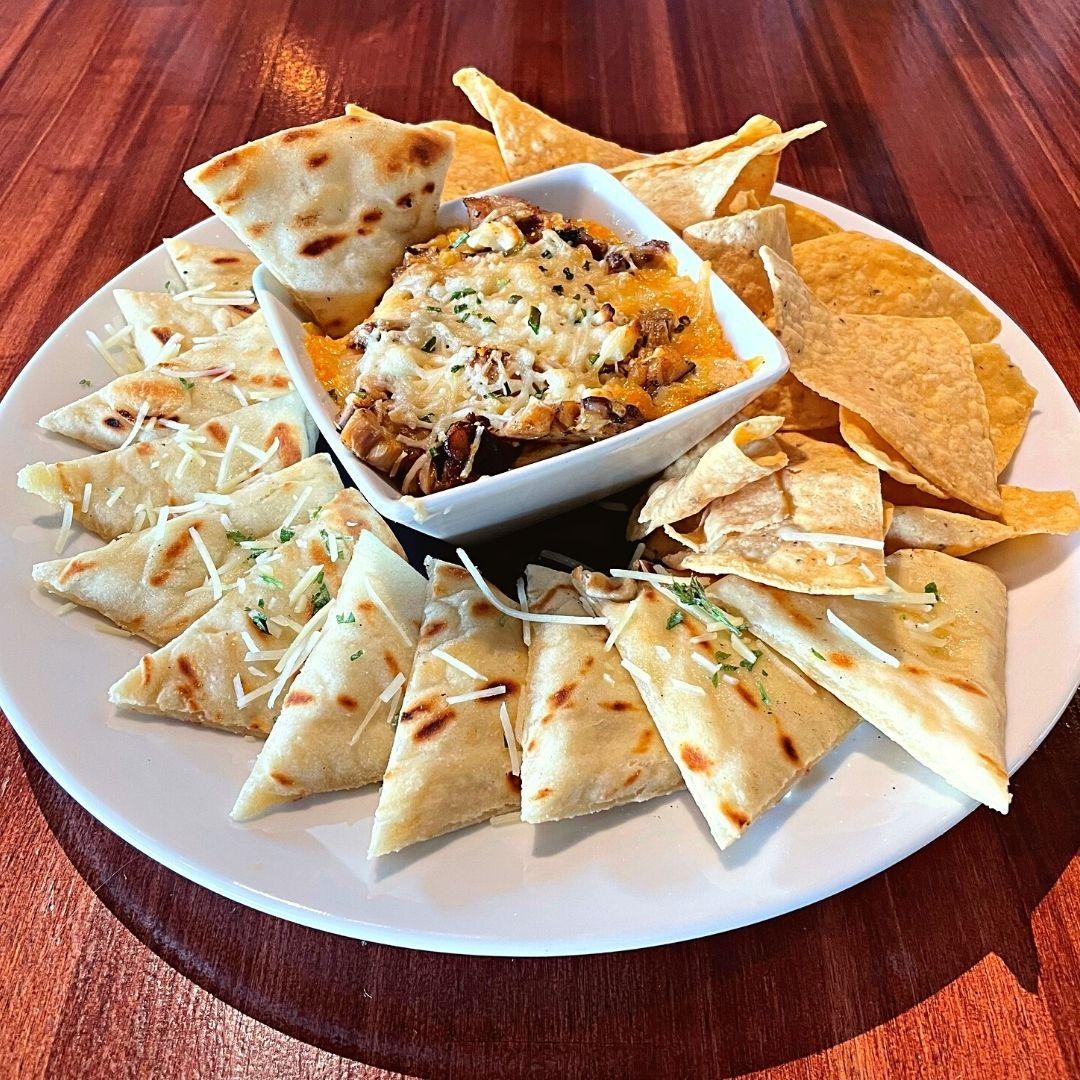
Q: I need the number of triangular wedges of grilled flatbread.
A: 12